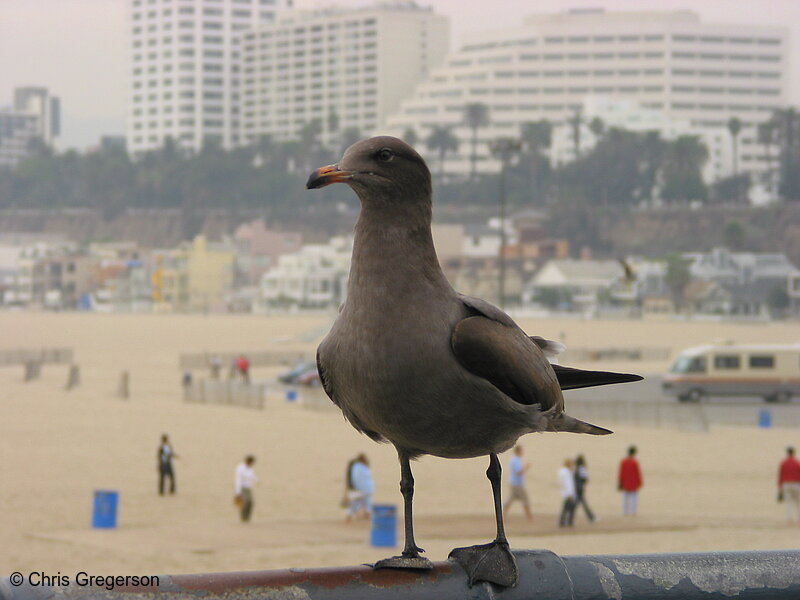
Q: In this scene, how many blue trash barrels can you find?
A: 4